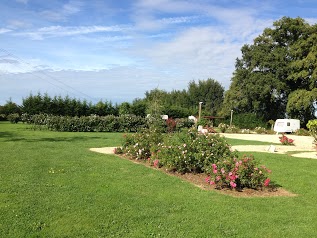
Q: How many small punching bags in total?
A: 0